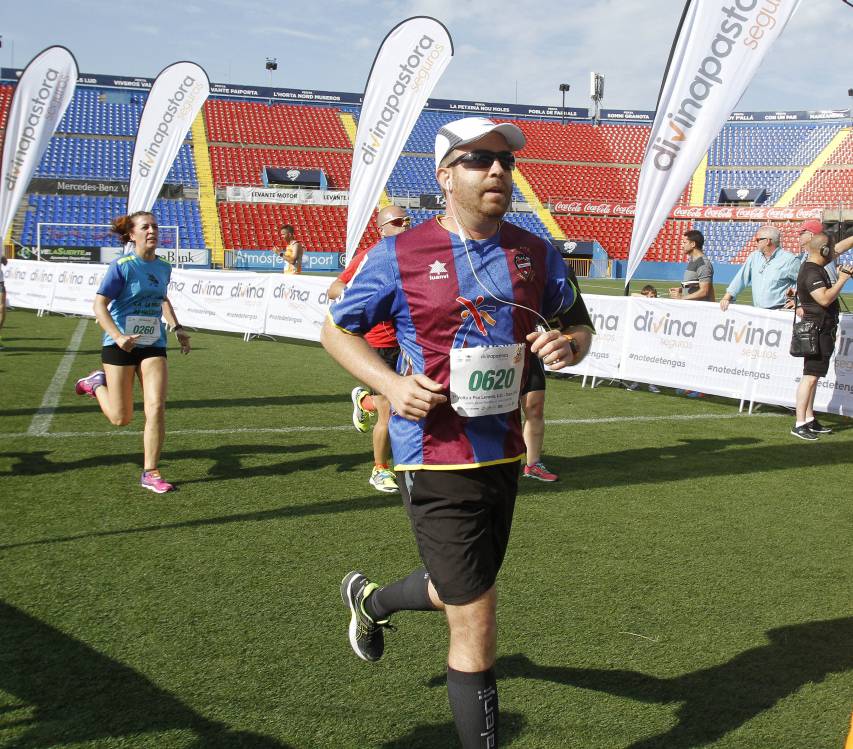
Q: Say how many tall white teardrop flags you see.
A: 4